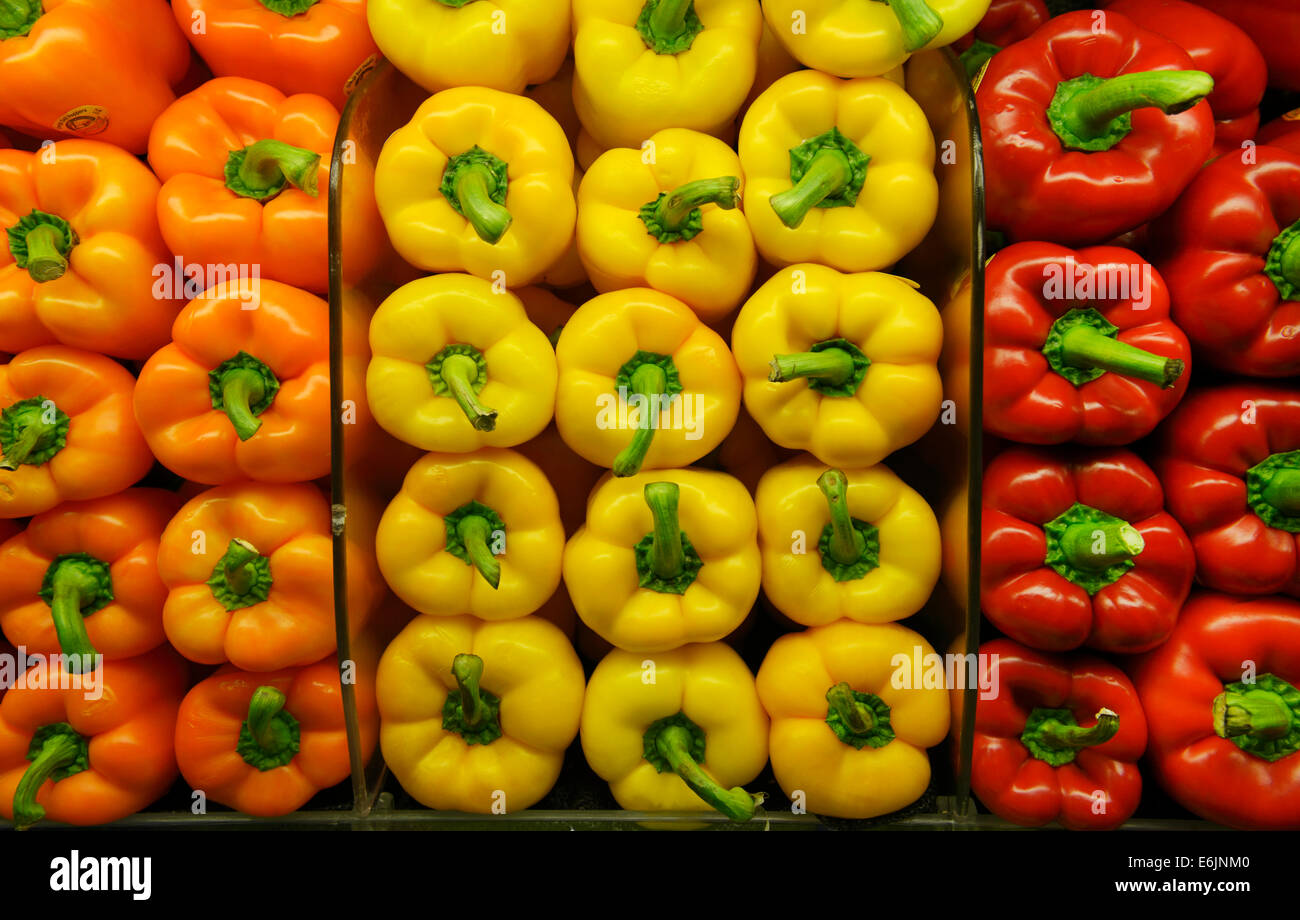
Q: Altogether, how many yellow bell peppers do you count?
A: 15